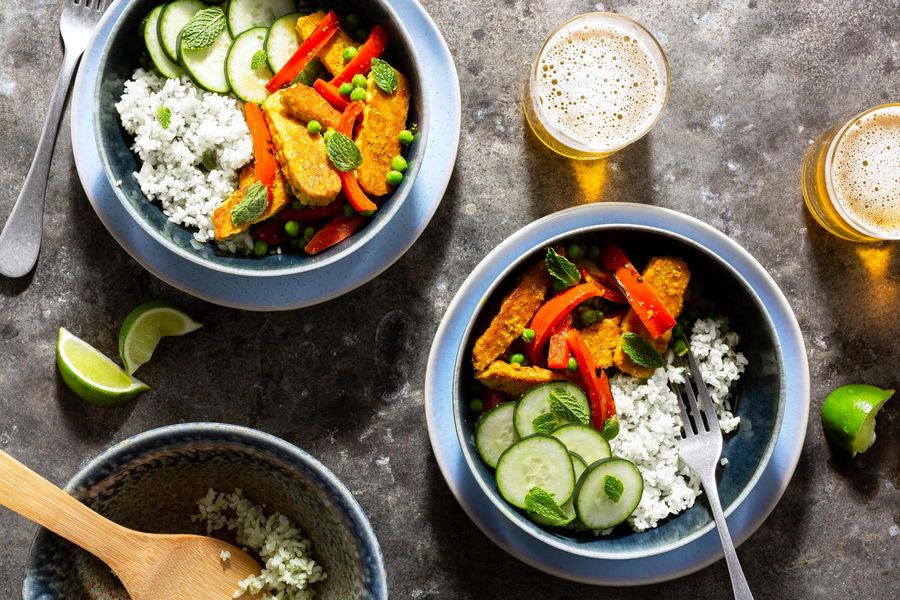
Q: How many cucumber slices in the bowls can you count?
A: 12